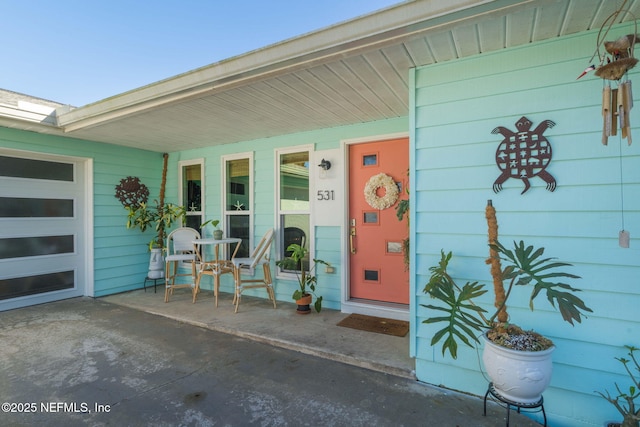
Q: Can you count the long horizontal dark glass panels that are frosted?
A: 4